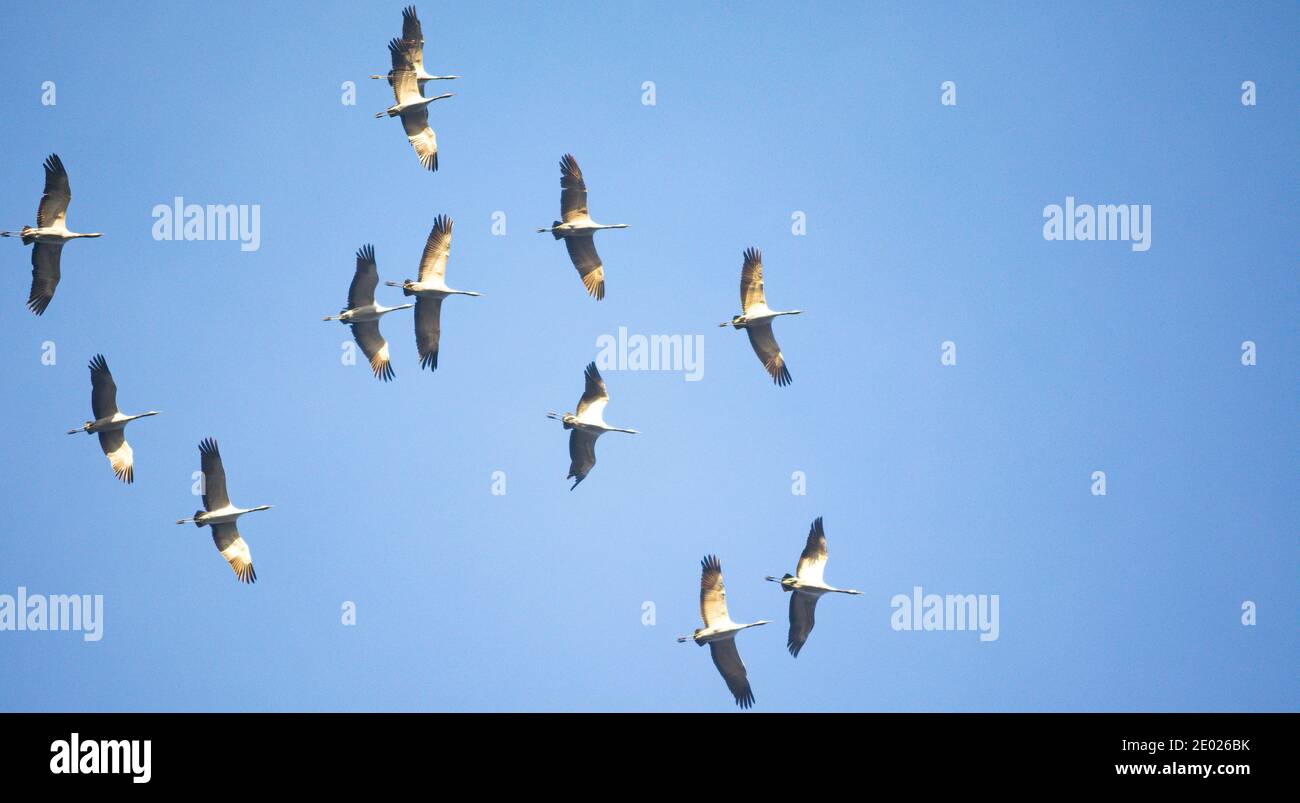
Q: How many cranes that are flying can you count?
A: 12